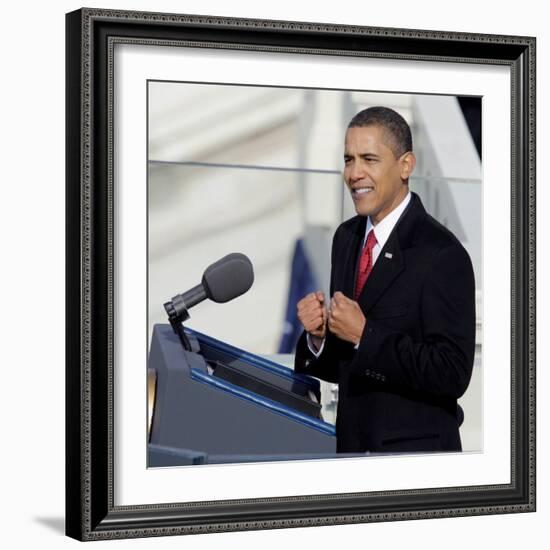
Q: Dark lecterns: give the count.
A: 1